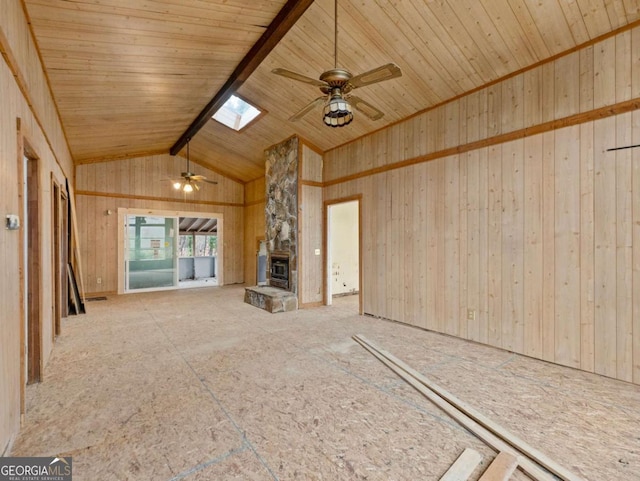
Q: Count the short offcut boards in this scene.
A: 2